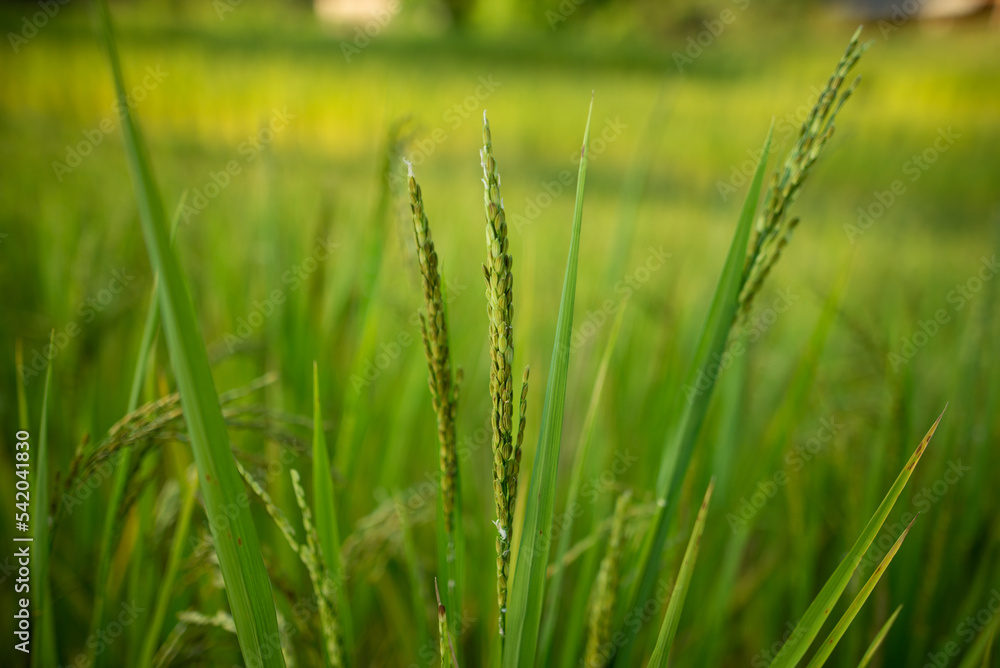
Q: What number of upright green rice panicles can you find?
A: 3